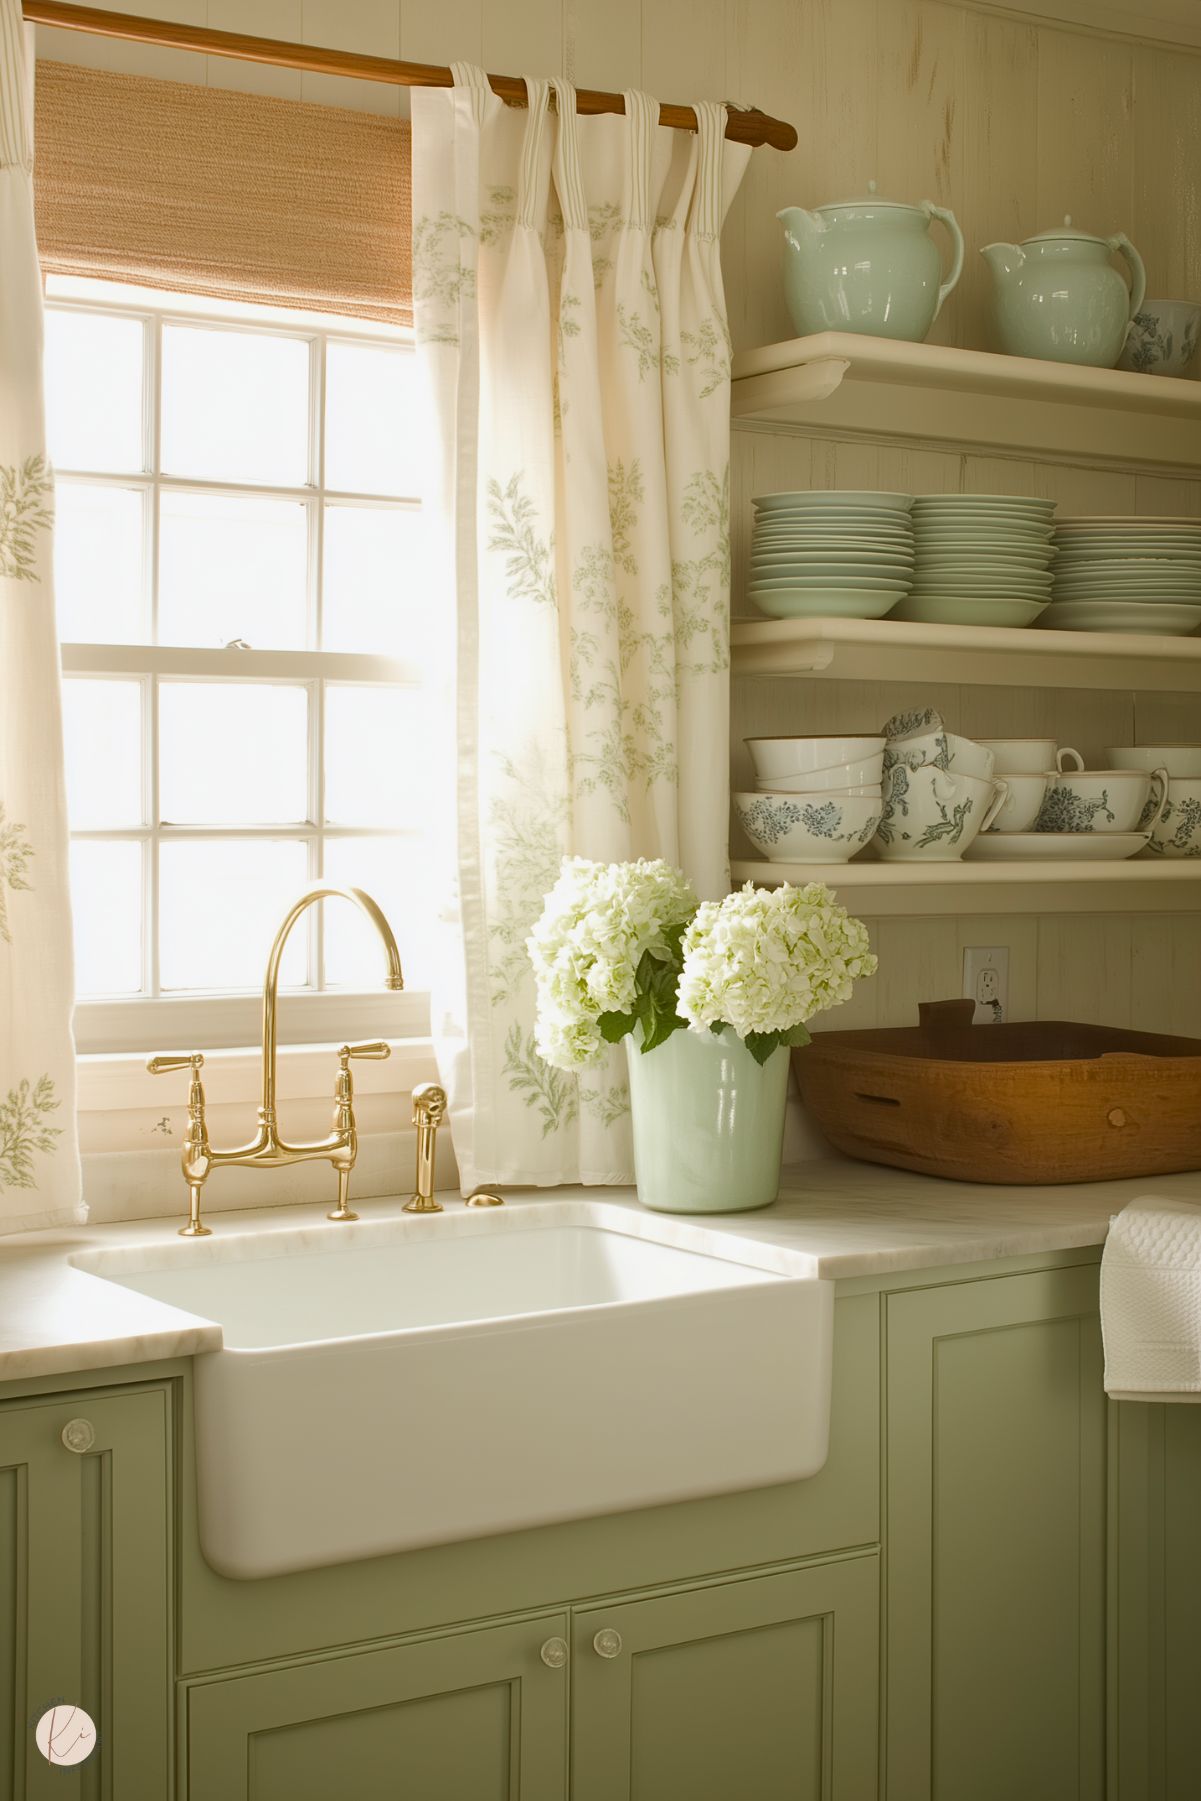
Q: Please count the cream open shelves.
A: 3